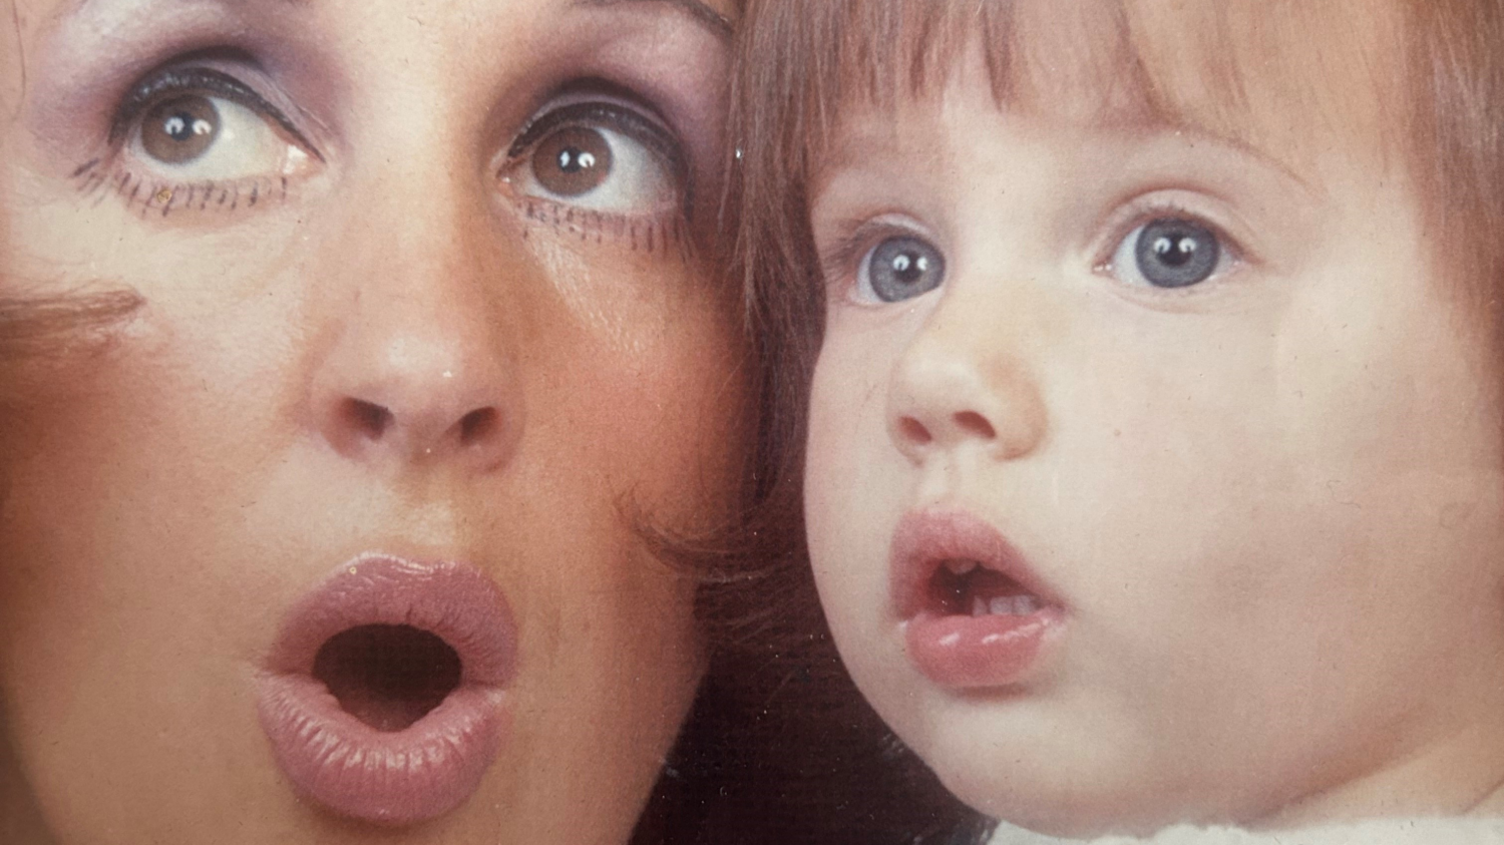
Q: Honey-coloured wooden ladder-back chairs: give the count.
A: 0